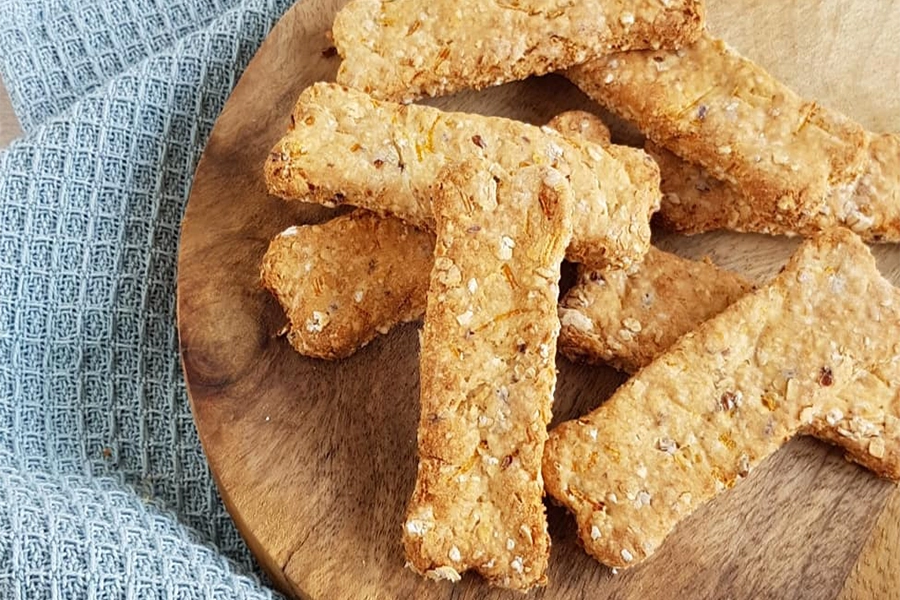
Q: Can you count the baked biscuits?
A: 8